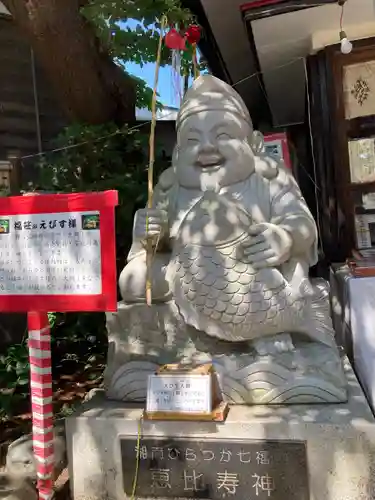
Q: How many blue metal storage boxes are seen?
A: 0